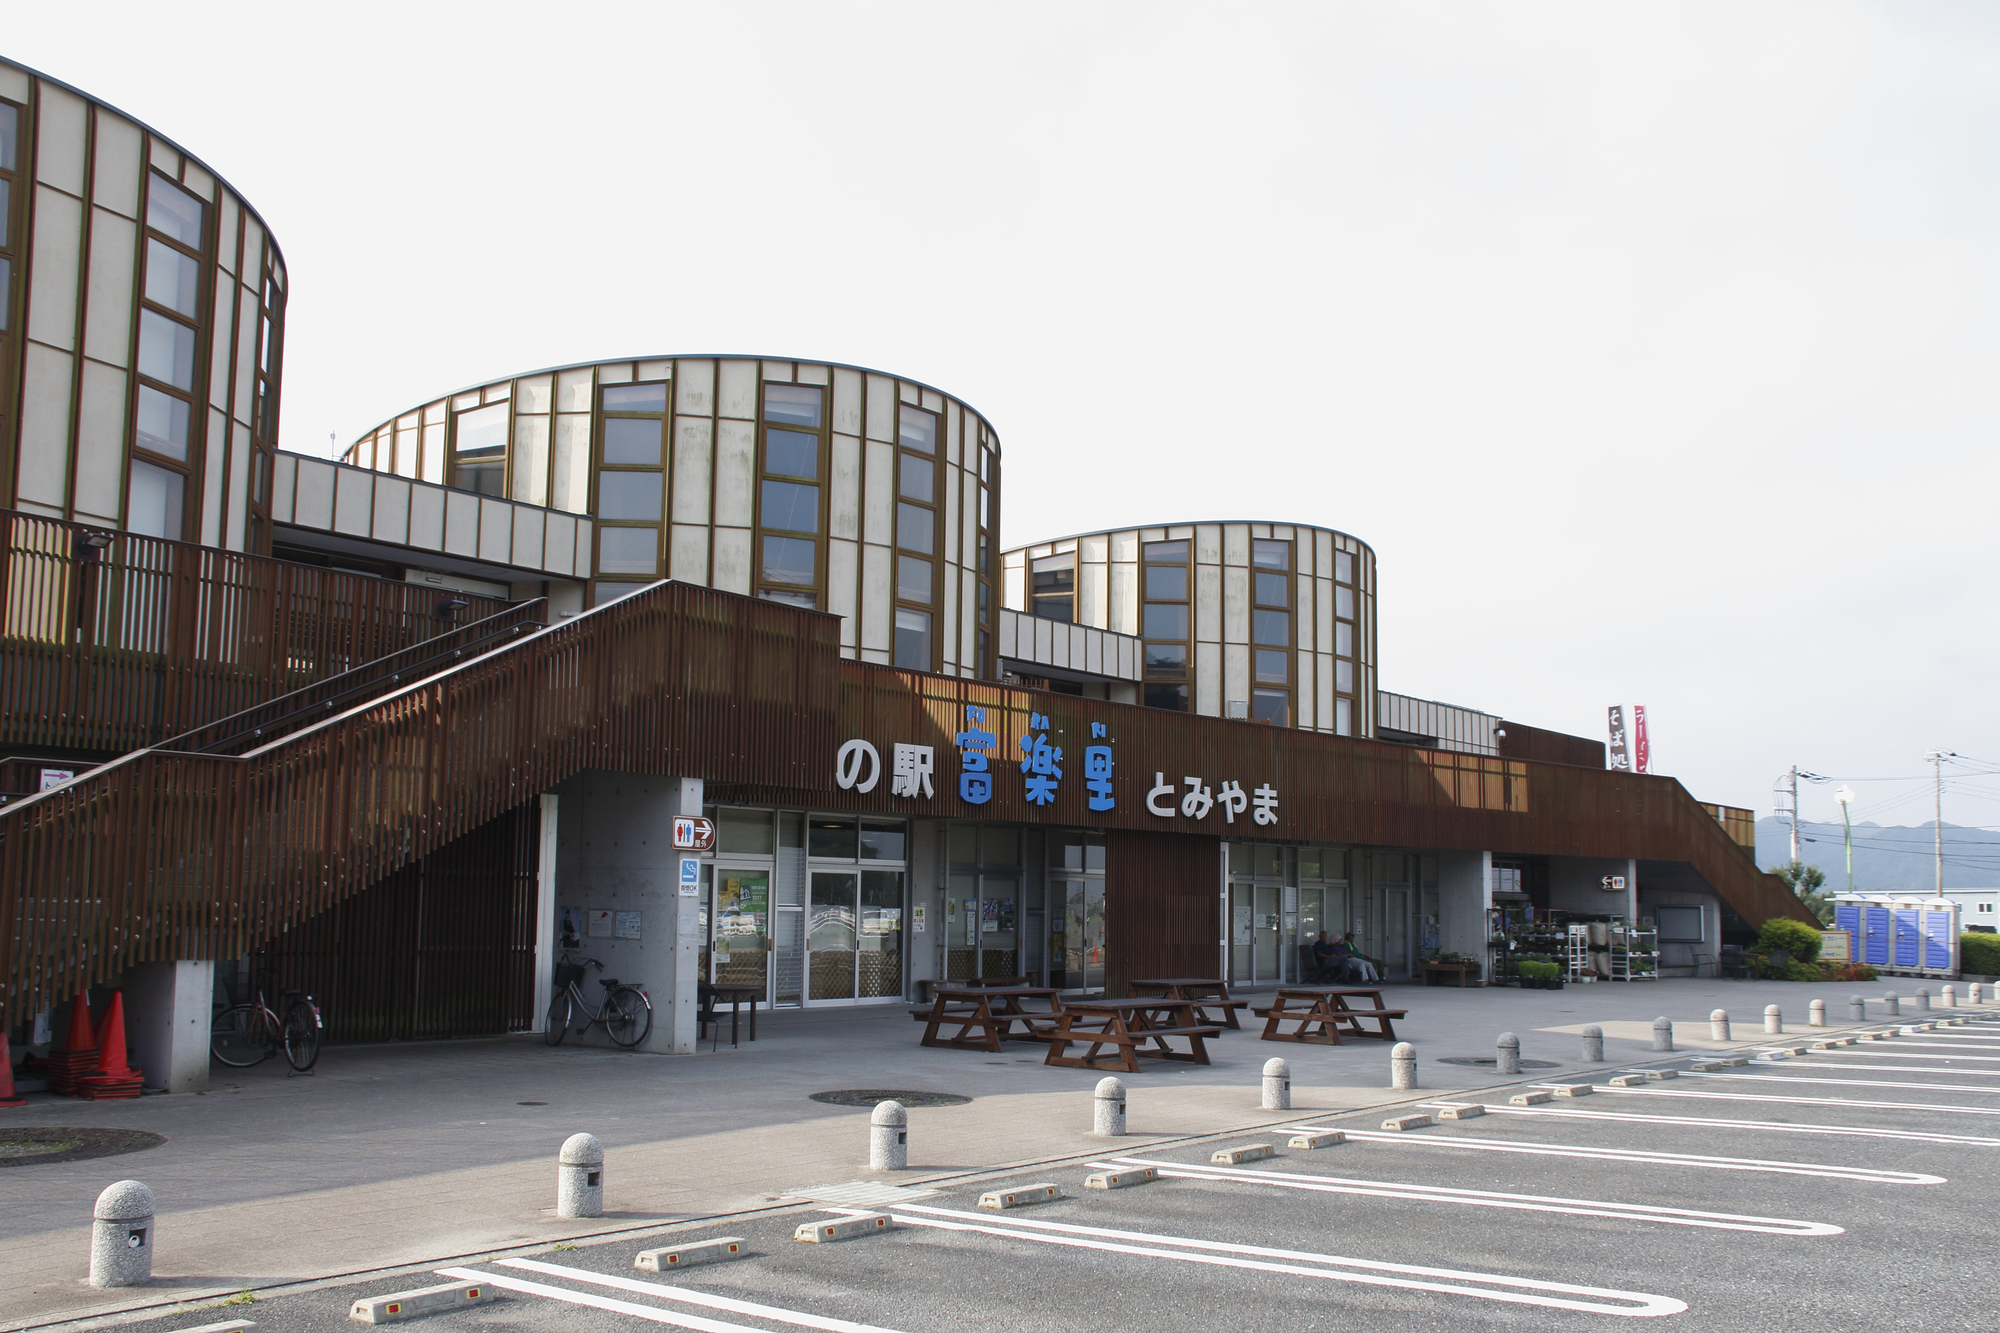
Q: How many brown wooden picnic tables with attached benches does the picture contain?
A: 4